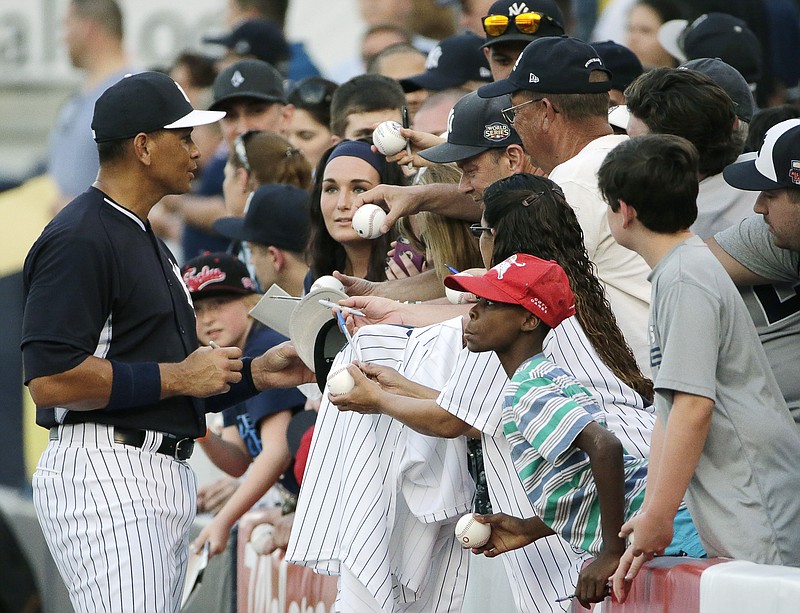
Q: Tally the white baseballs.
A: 7